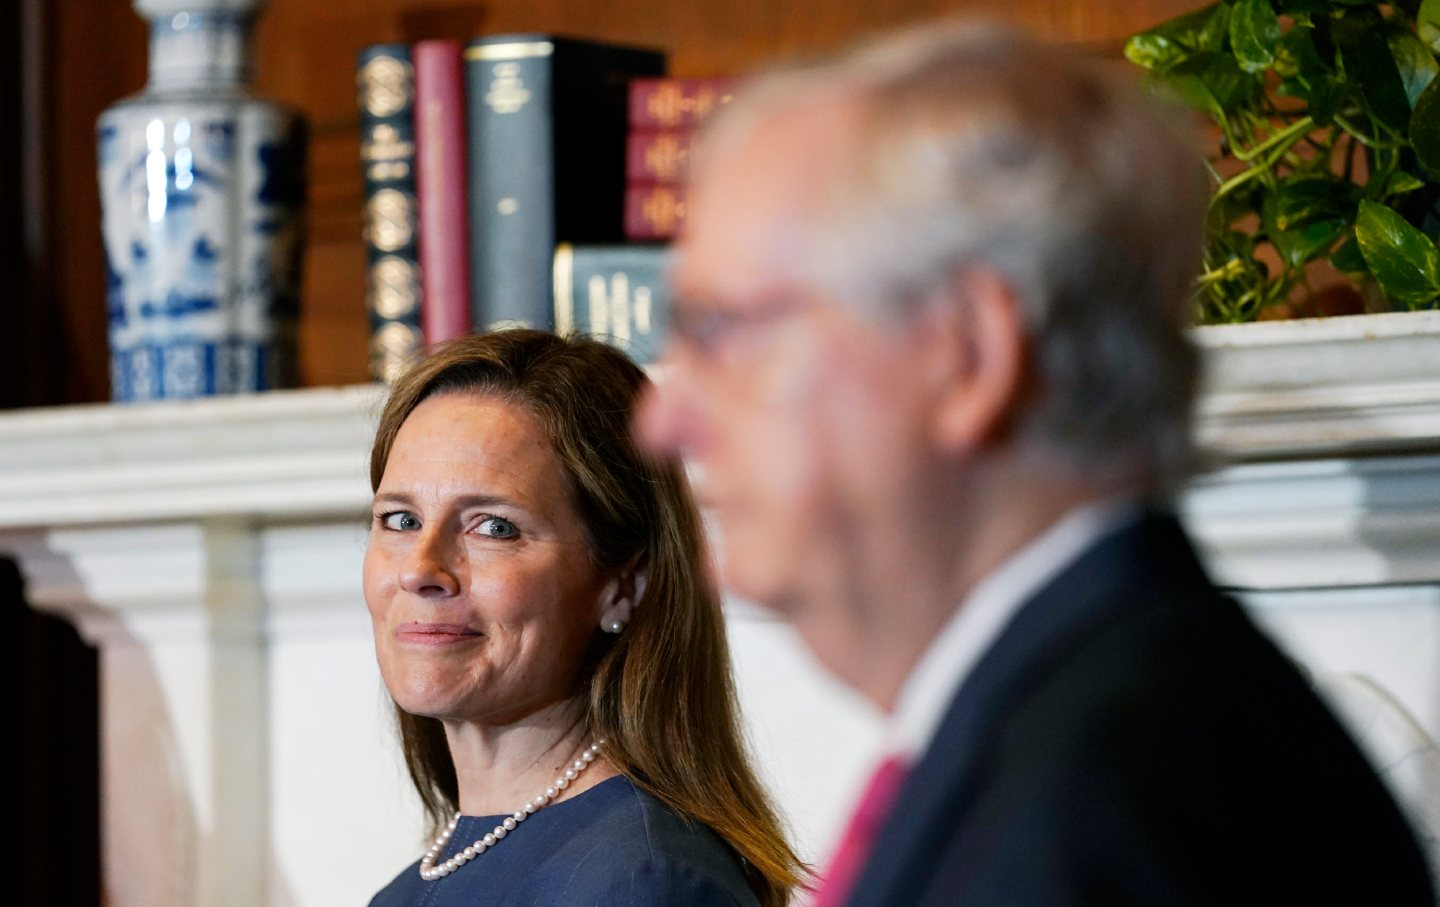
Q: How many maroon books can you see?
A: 4